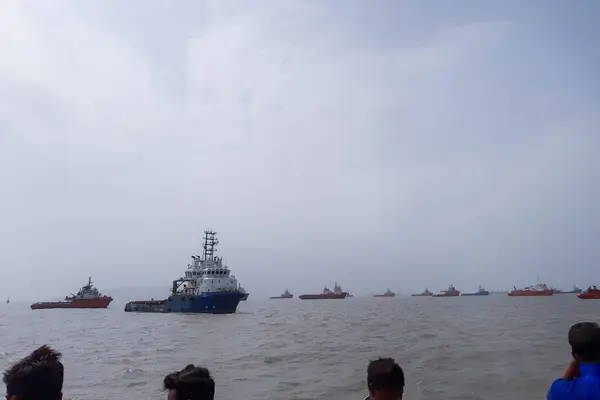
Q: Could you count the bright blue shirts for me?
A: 1